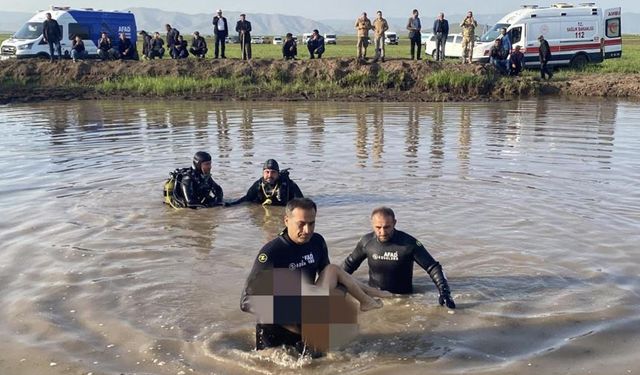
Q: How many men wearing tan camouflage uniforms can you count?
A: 3